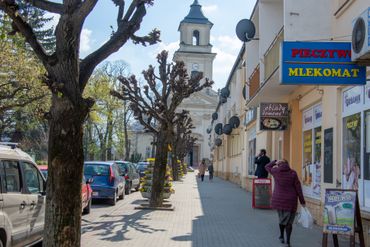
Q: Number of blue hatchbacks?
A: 1